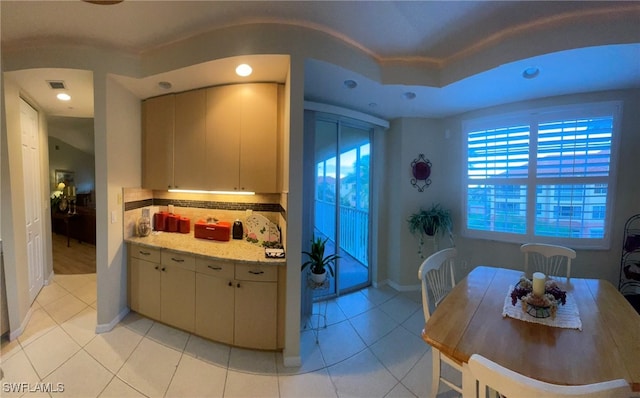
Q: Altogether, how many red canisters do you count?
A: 3